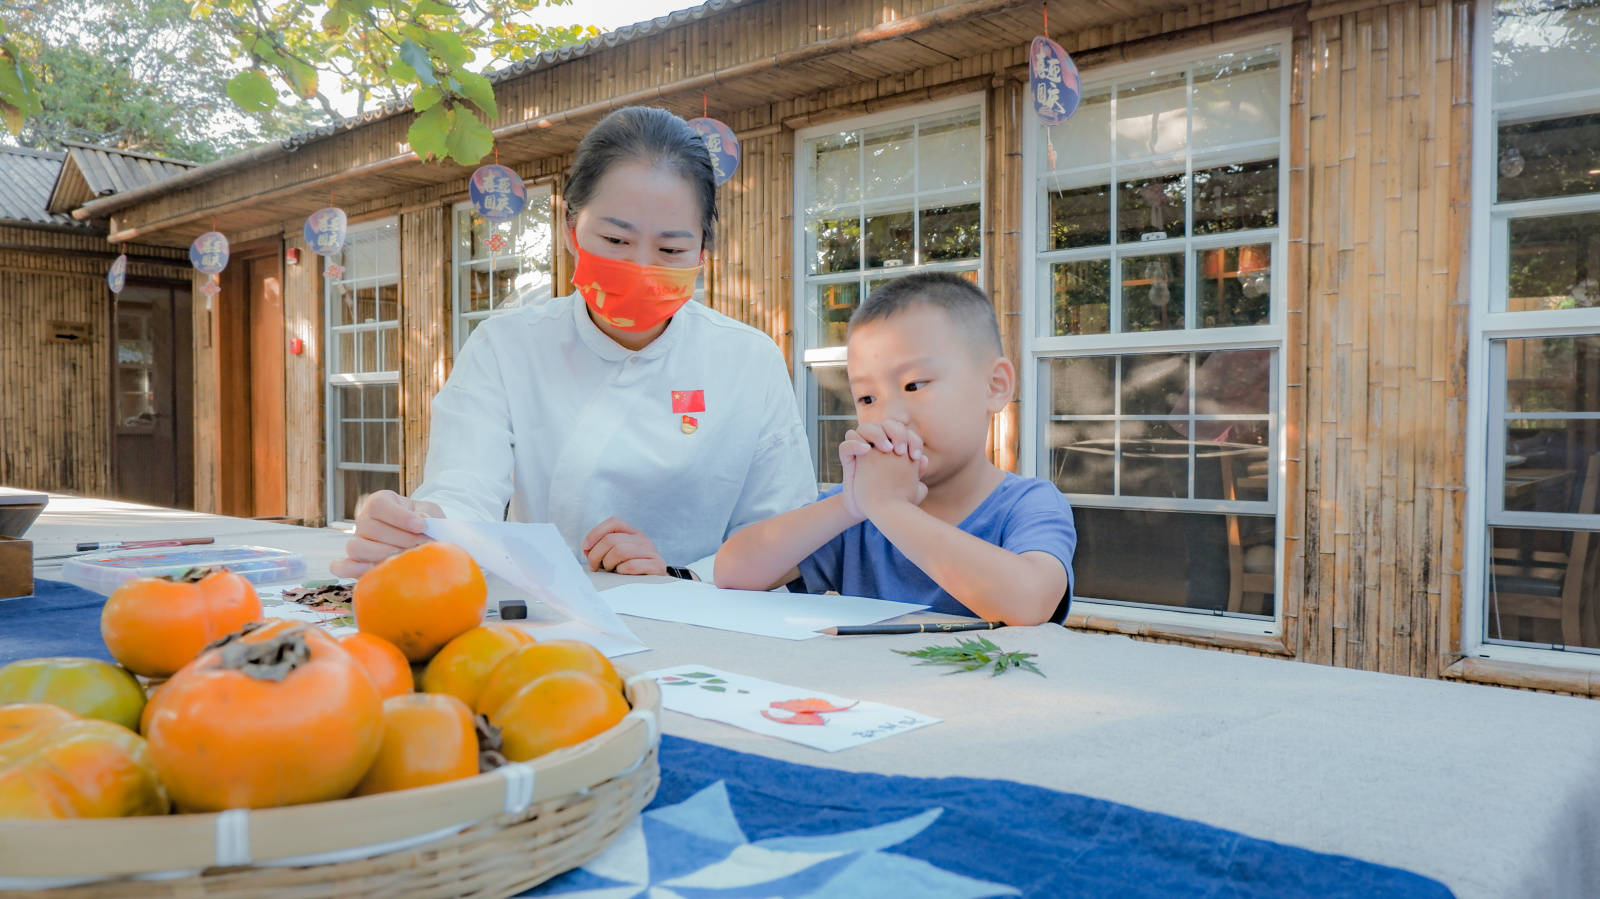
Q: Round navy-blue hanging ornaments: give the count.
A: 6